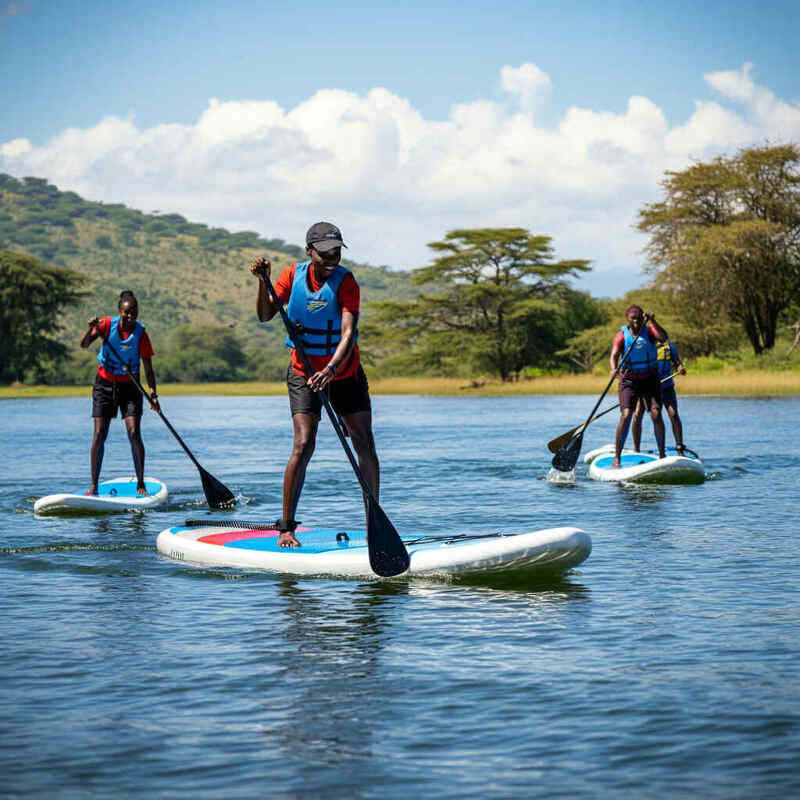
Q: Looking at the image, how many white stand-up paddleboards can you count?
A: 4